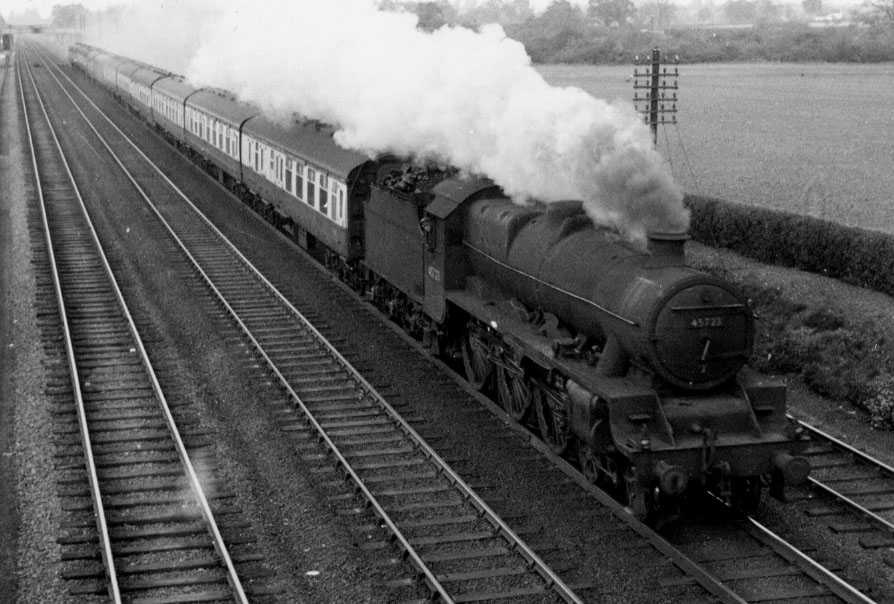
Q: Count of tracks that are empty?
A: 3